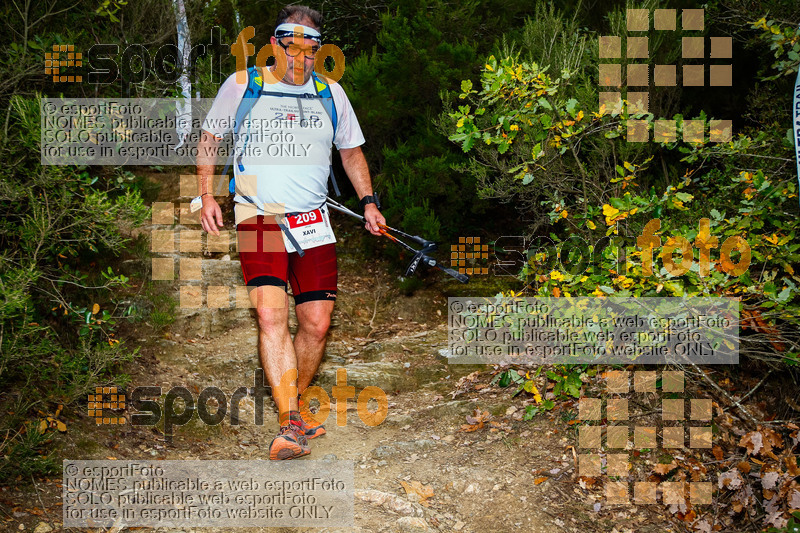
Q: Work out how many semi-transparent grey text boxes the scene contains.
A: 3